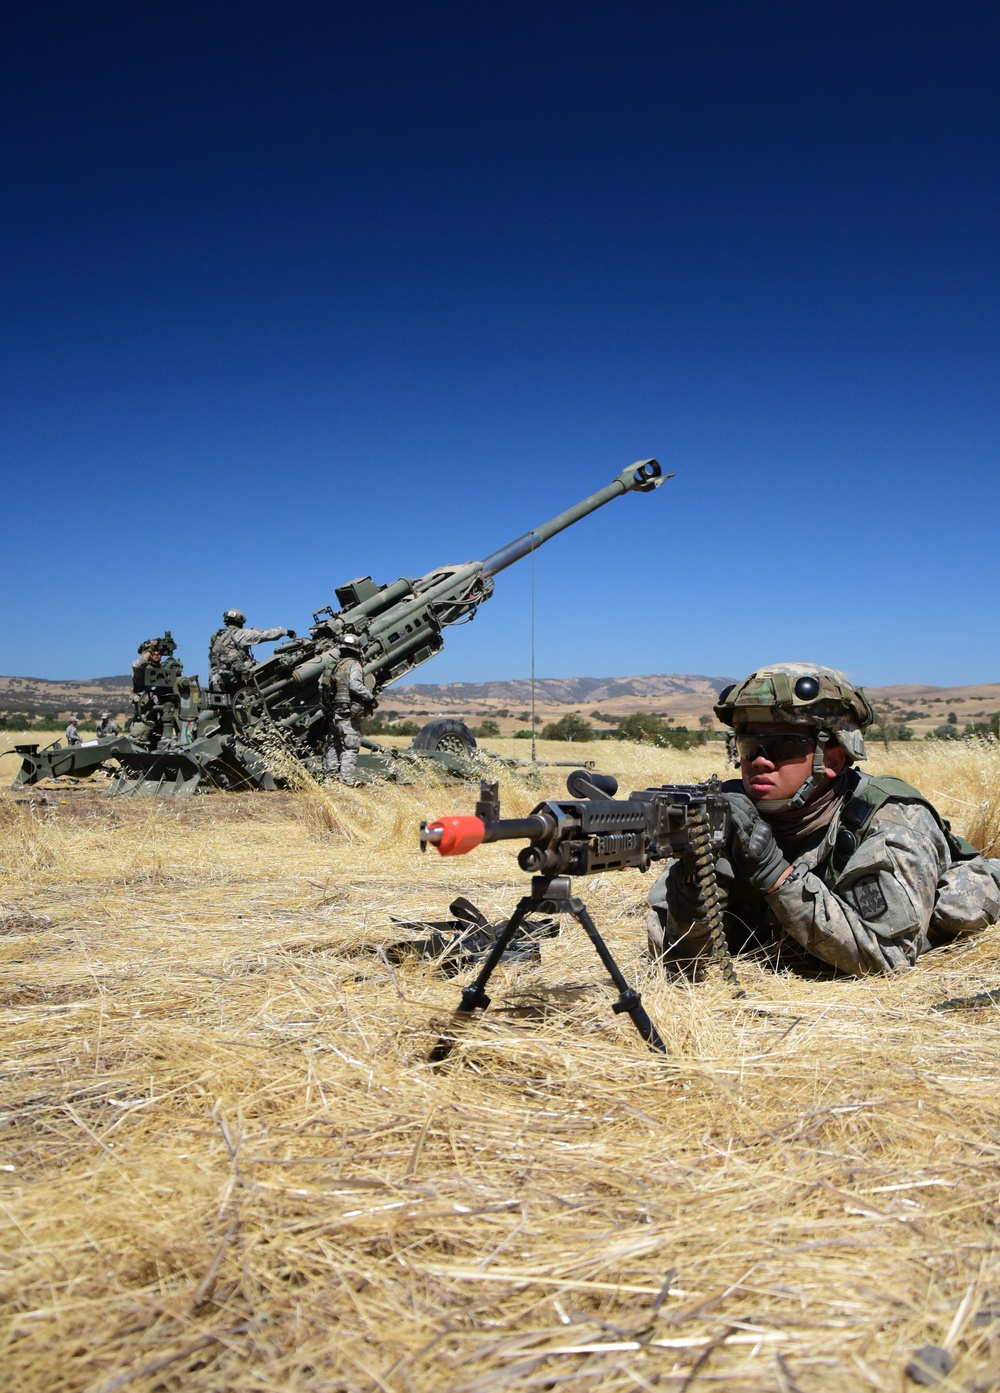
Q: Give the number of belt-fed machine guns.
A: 1